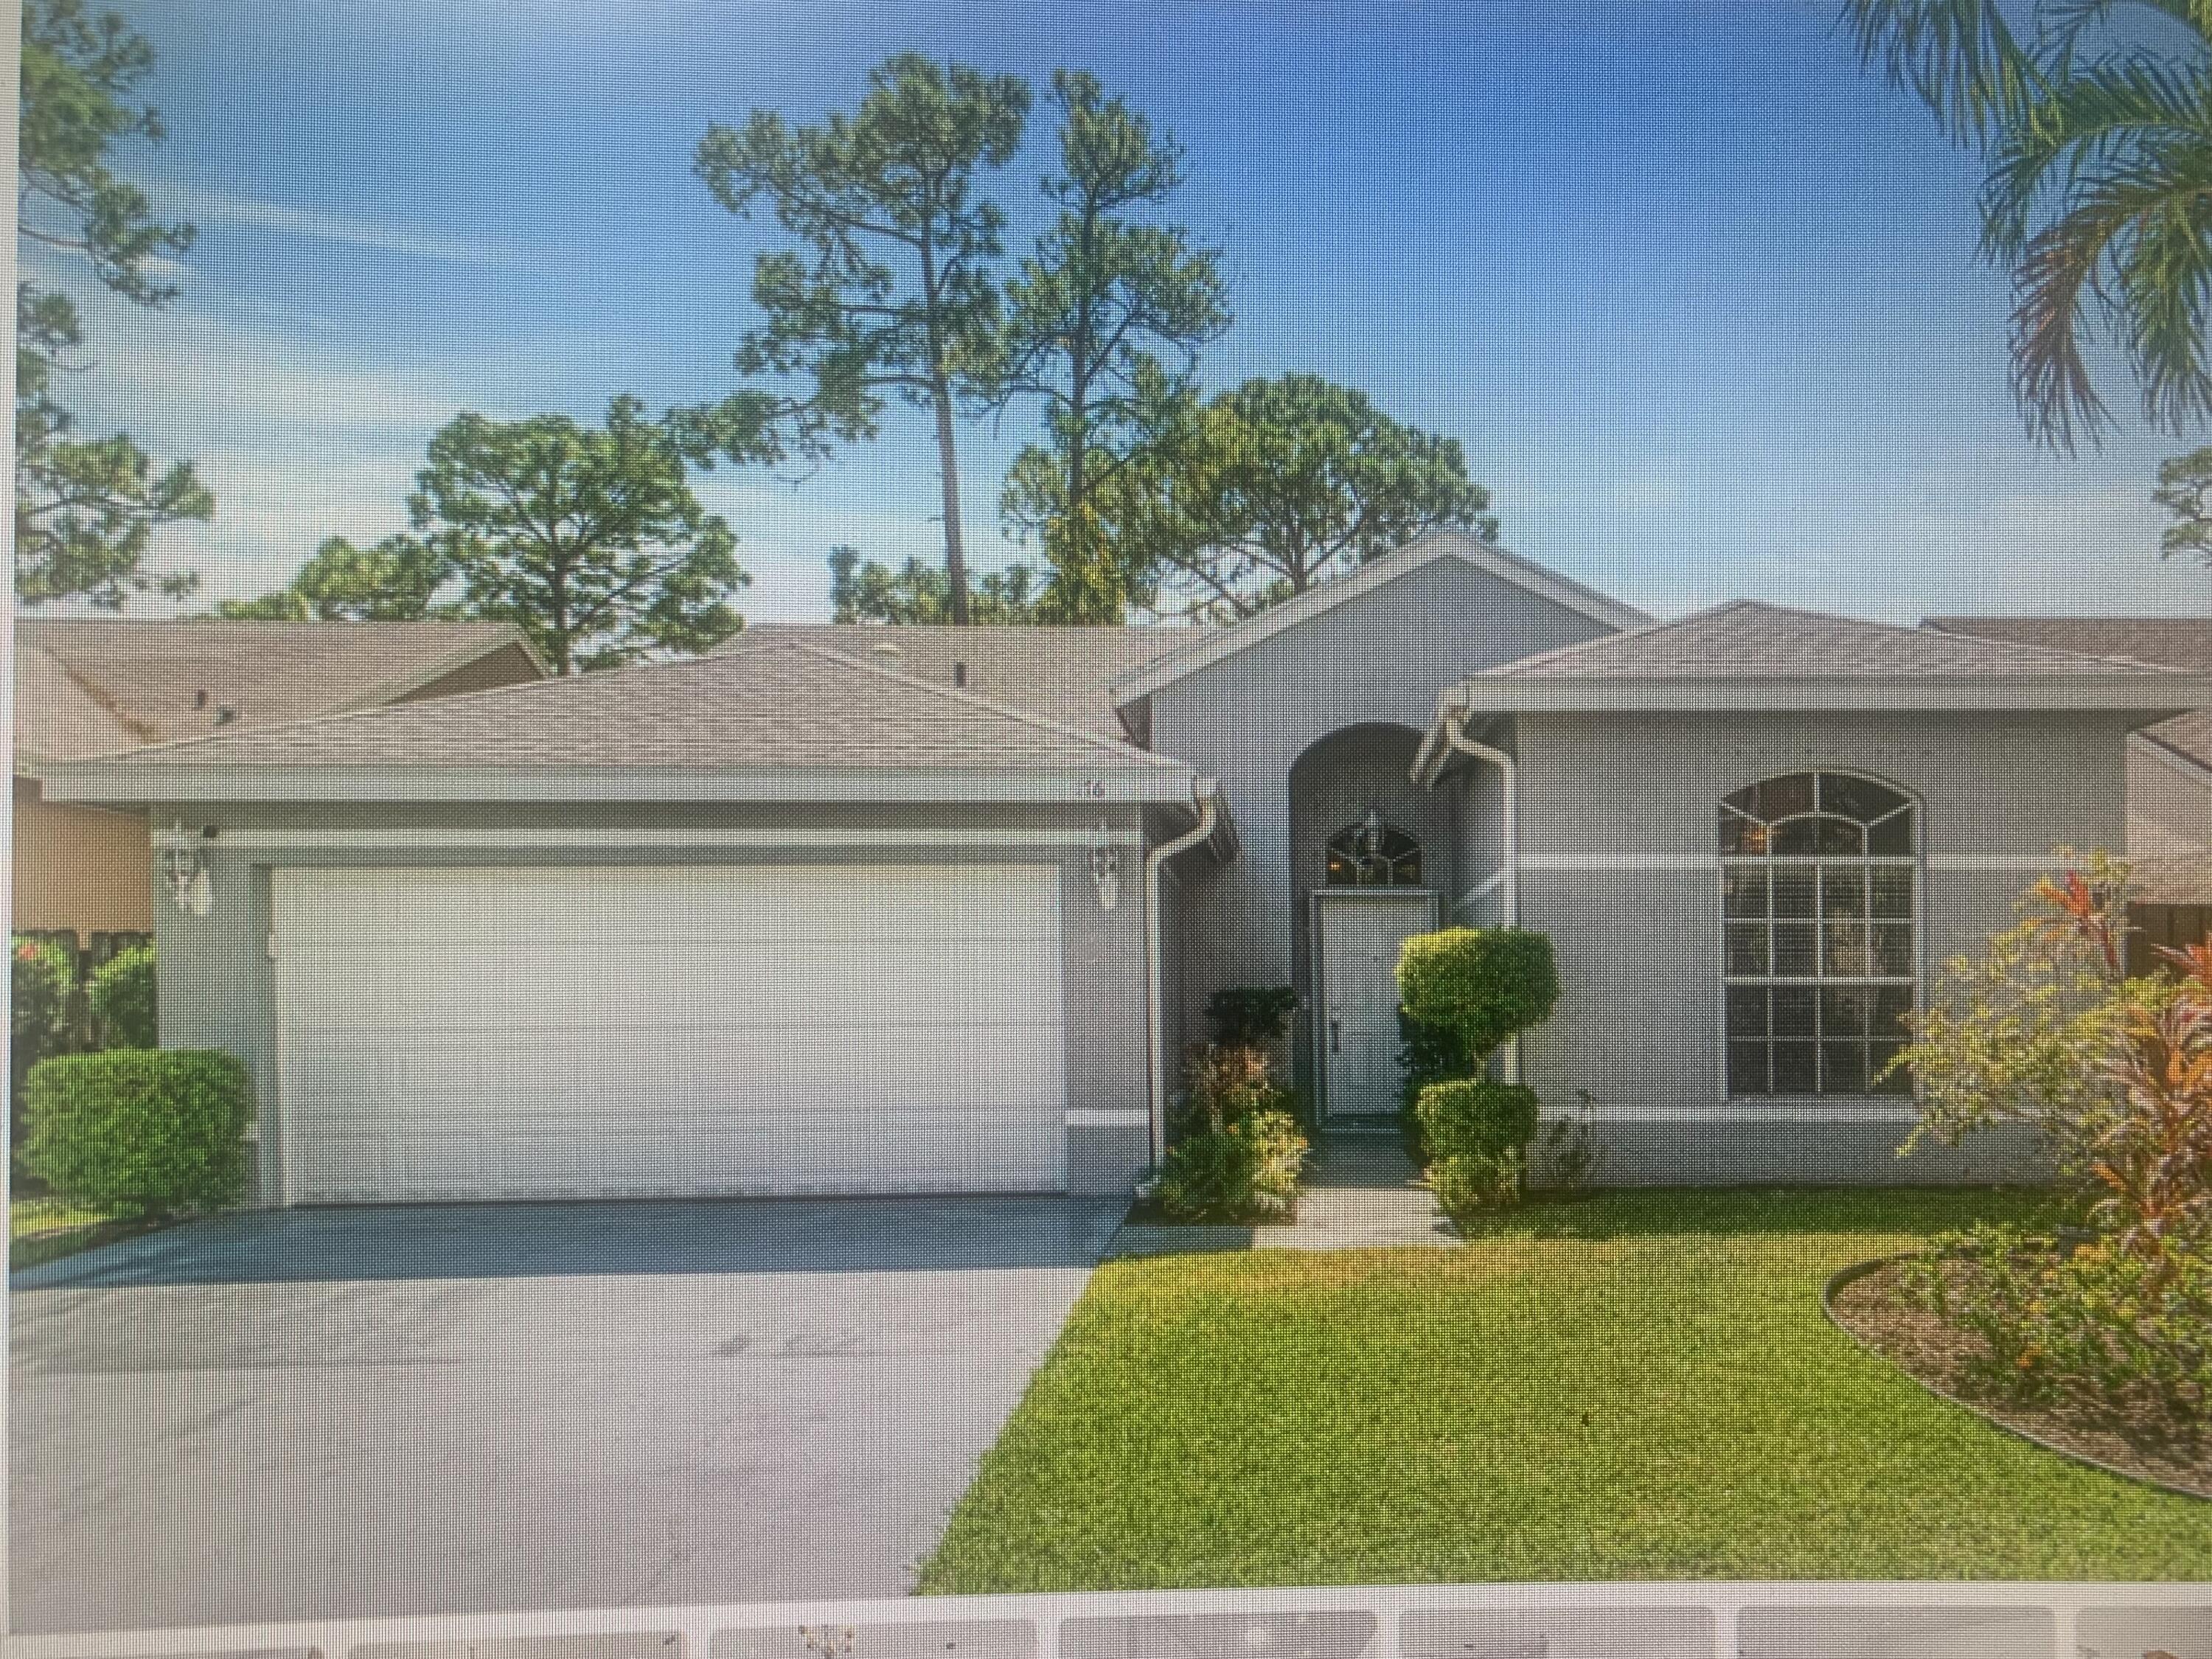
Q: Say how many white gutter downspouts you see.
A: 2